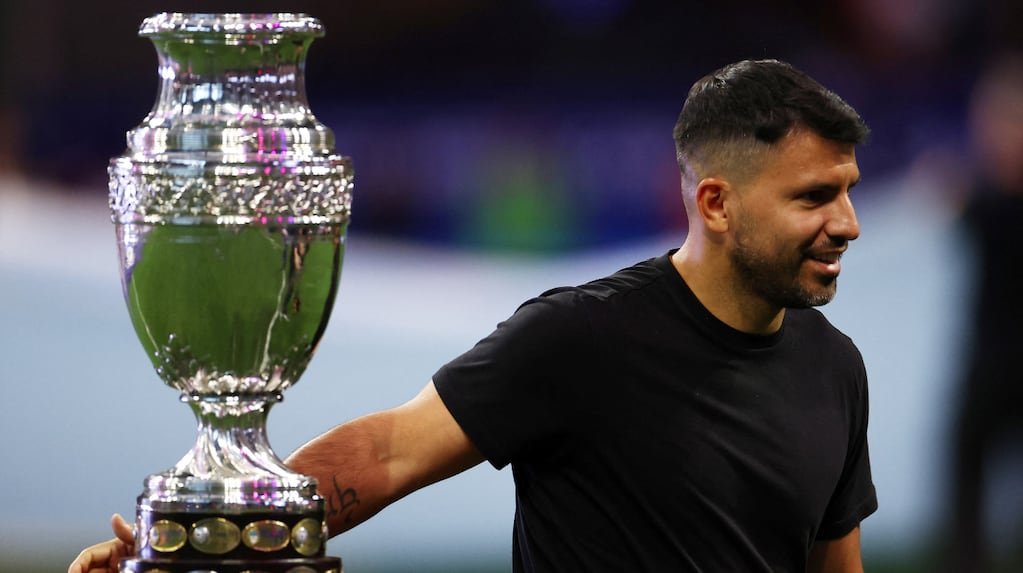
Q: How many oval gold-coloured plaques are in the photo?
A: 4